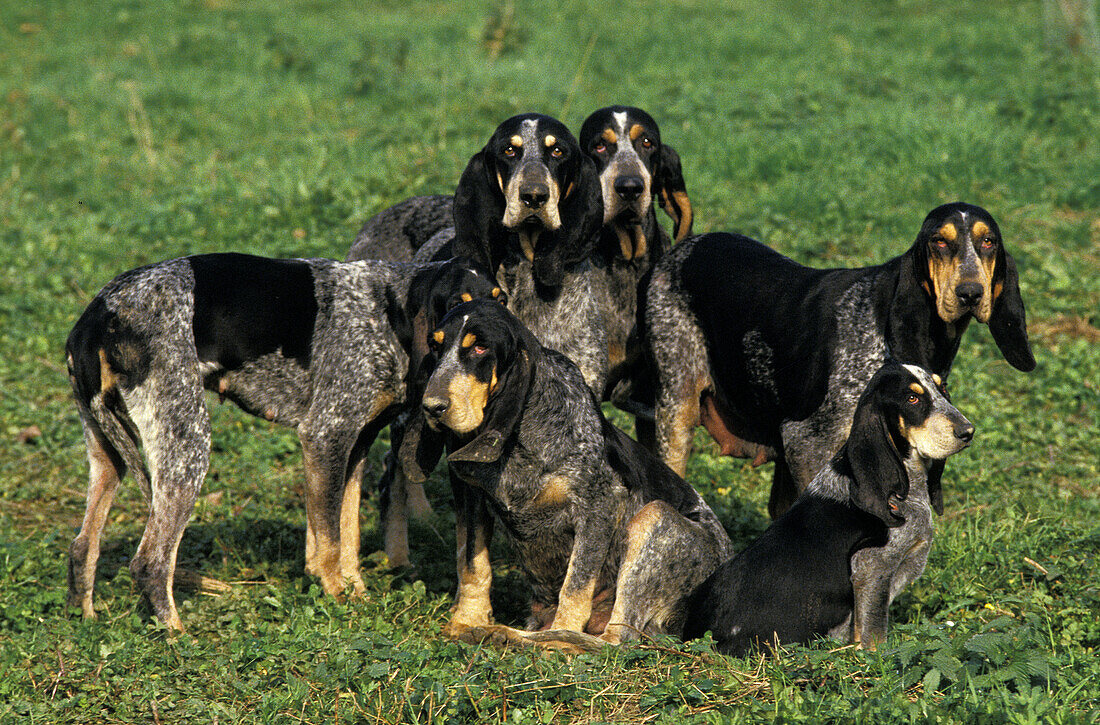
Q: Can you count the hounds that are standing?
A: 4